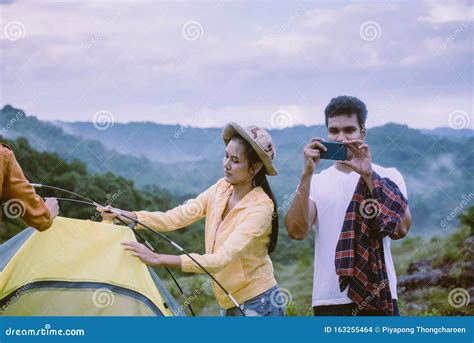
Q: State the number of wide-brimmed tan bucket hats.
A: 1